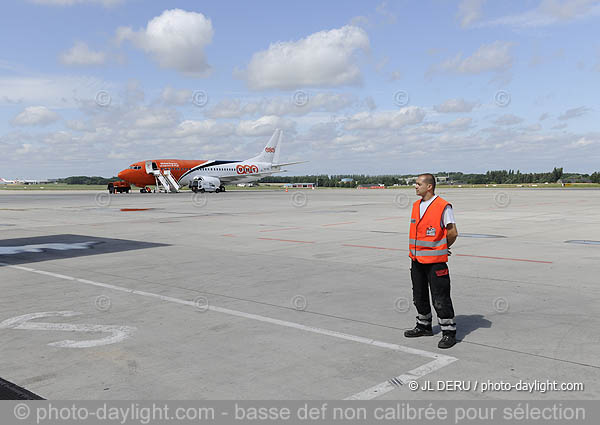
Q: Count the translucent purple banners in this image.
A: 0